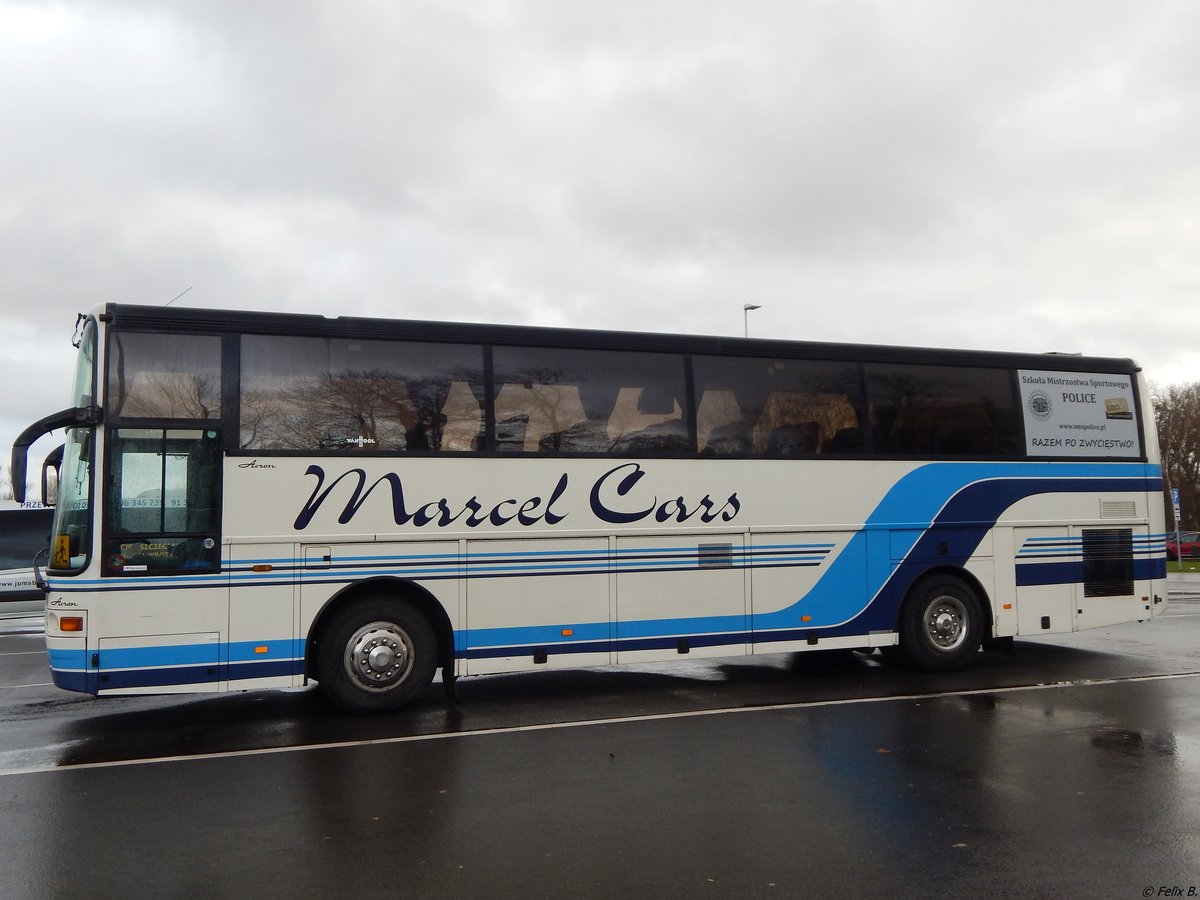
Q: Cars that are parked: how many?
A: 1